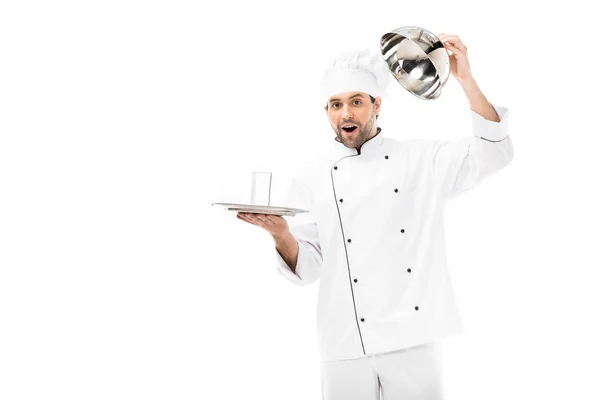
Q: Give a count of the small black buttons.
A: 10